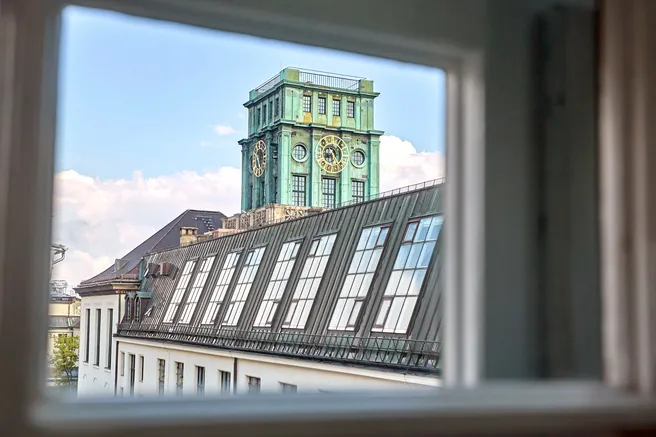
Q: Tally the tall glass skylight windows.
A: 8